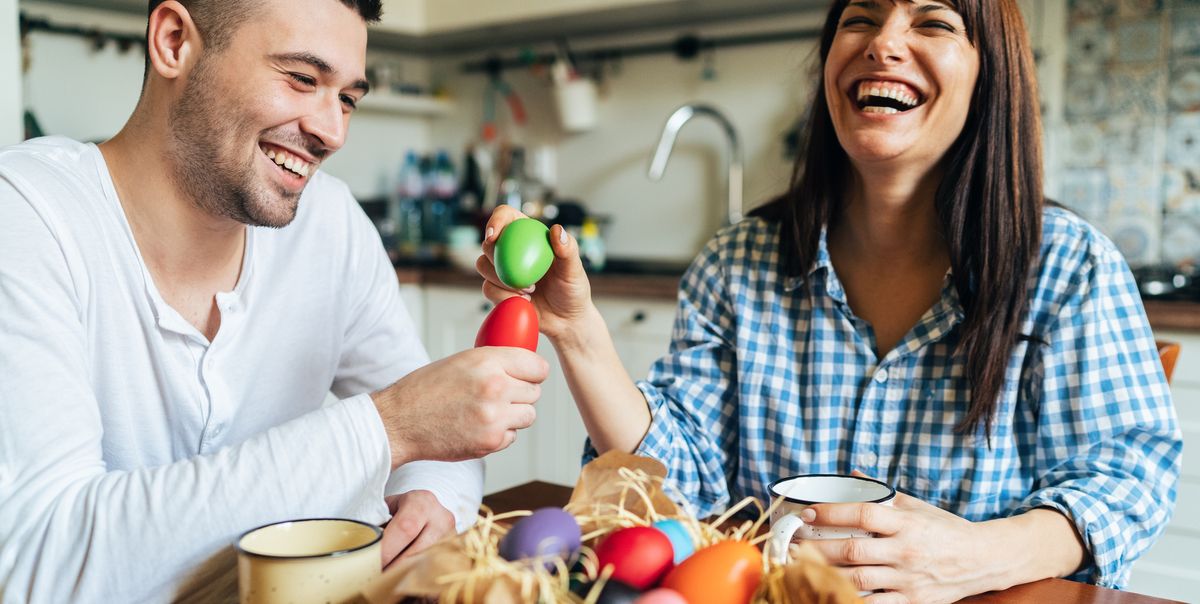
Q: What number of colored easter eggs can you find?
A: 8